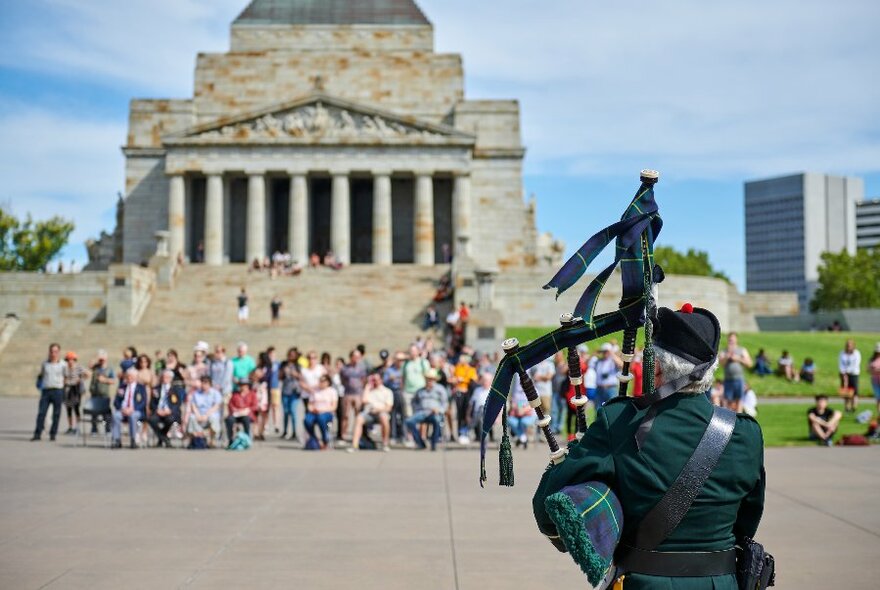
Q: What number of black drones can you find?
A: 3